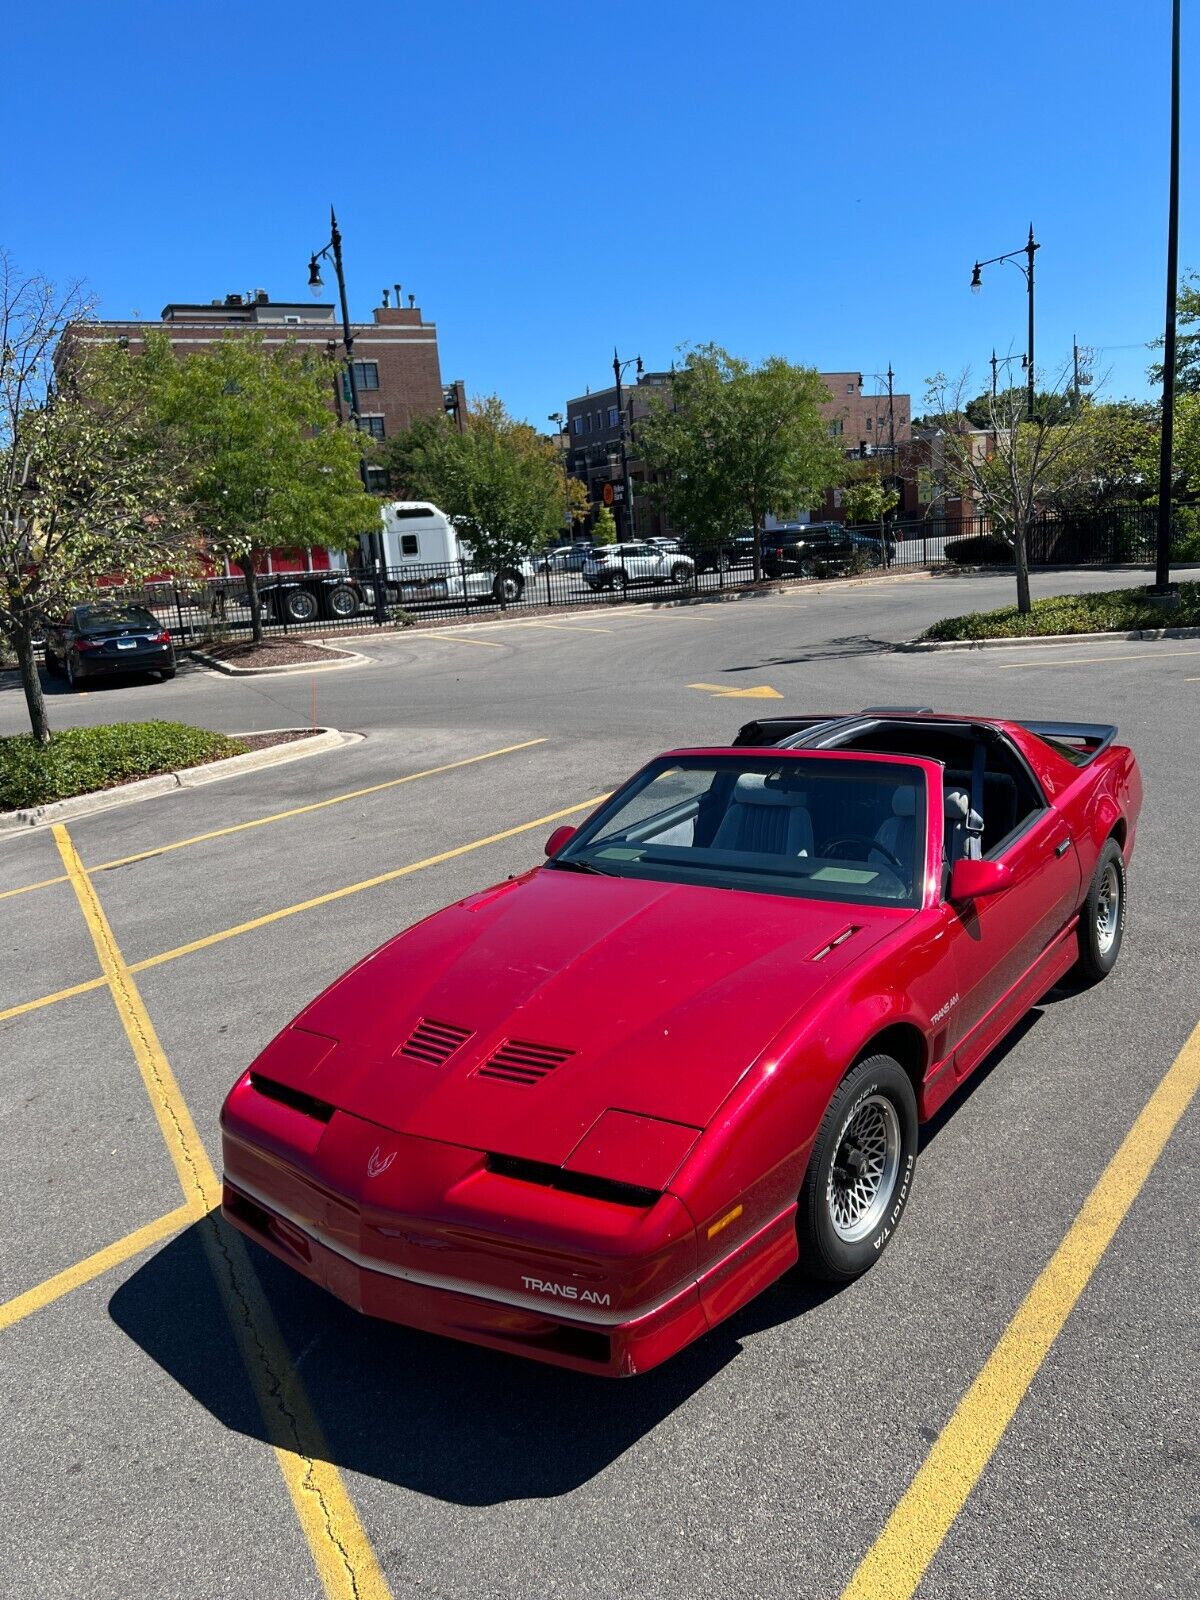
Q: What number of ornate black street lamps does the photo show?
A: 5